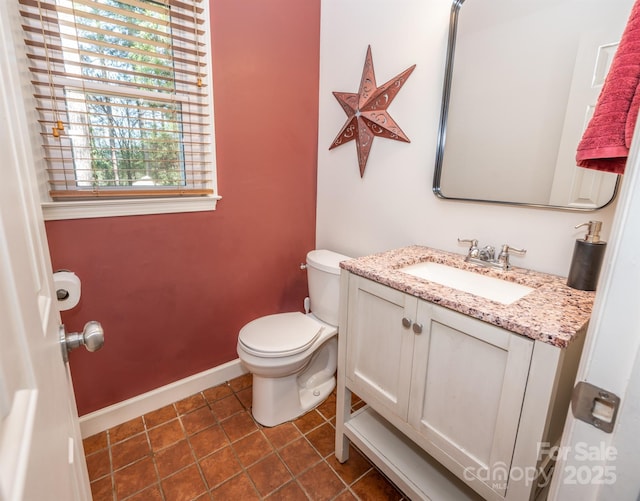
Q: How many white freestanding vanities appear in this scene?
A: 1